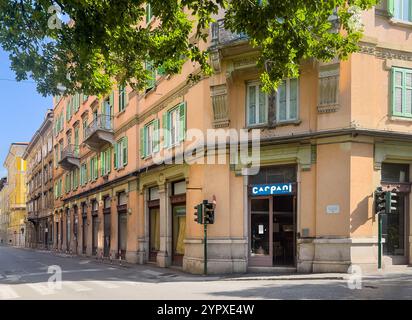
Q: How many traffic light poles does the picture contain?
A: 2